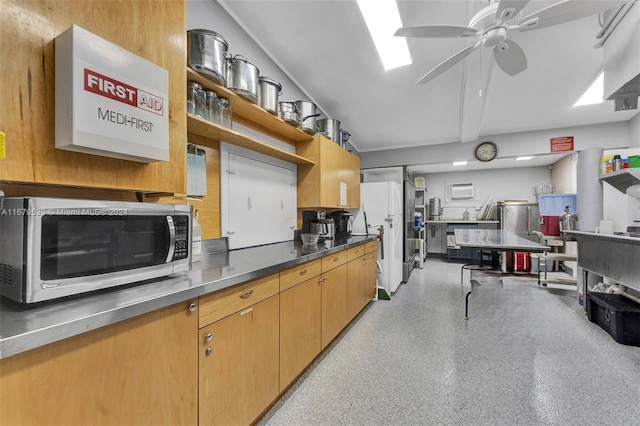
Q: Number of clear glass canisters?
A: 3